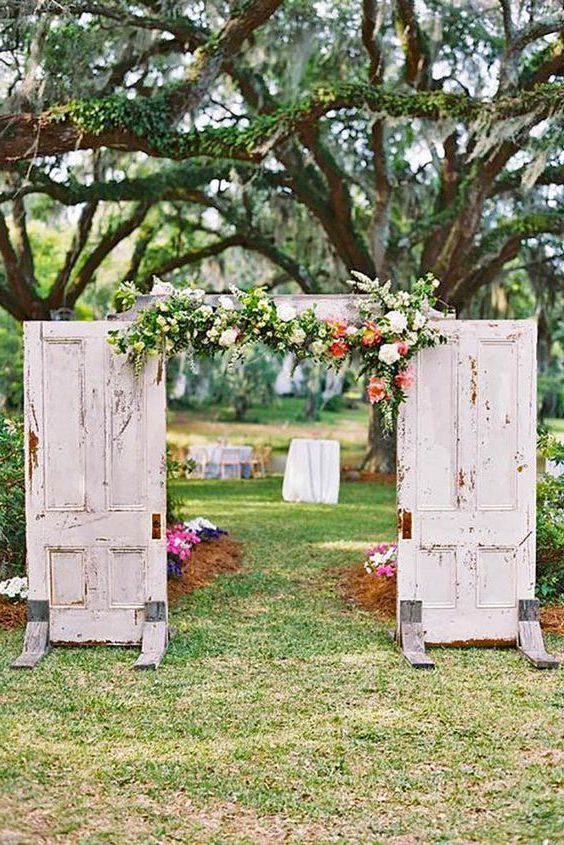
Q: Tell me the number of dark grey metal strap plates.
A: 4